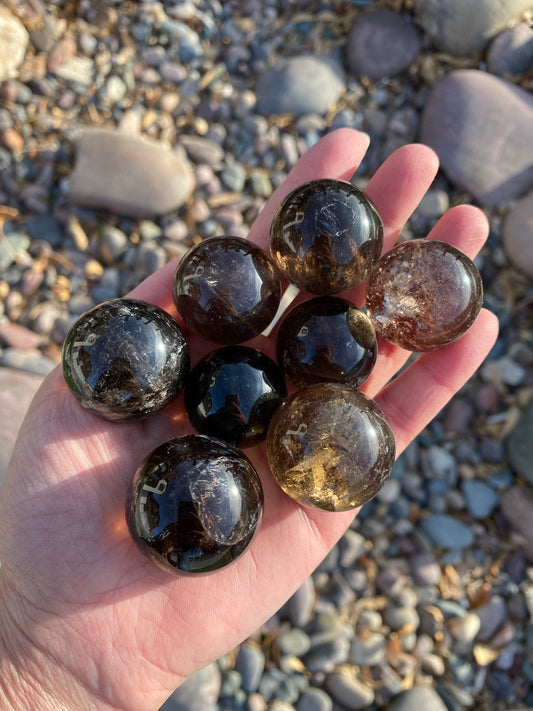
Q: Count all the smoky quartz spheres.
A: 8